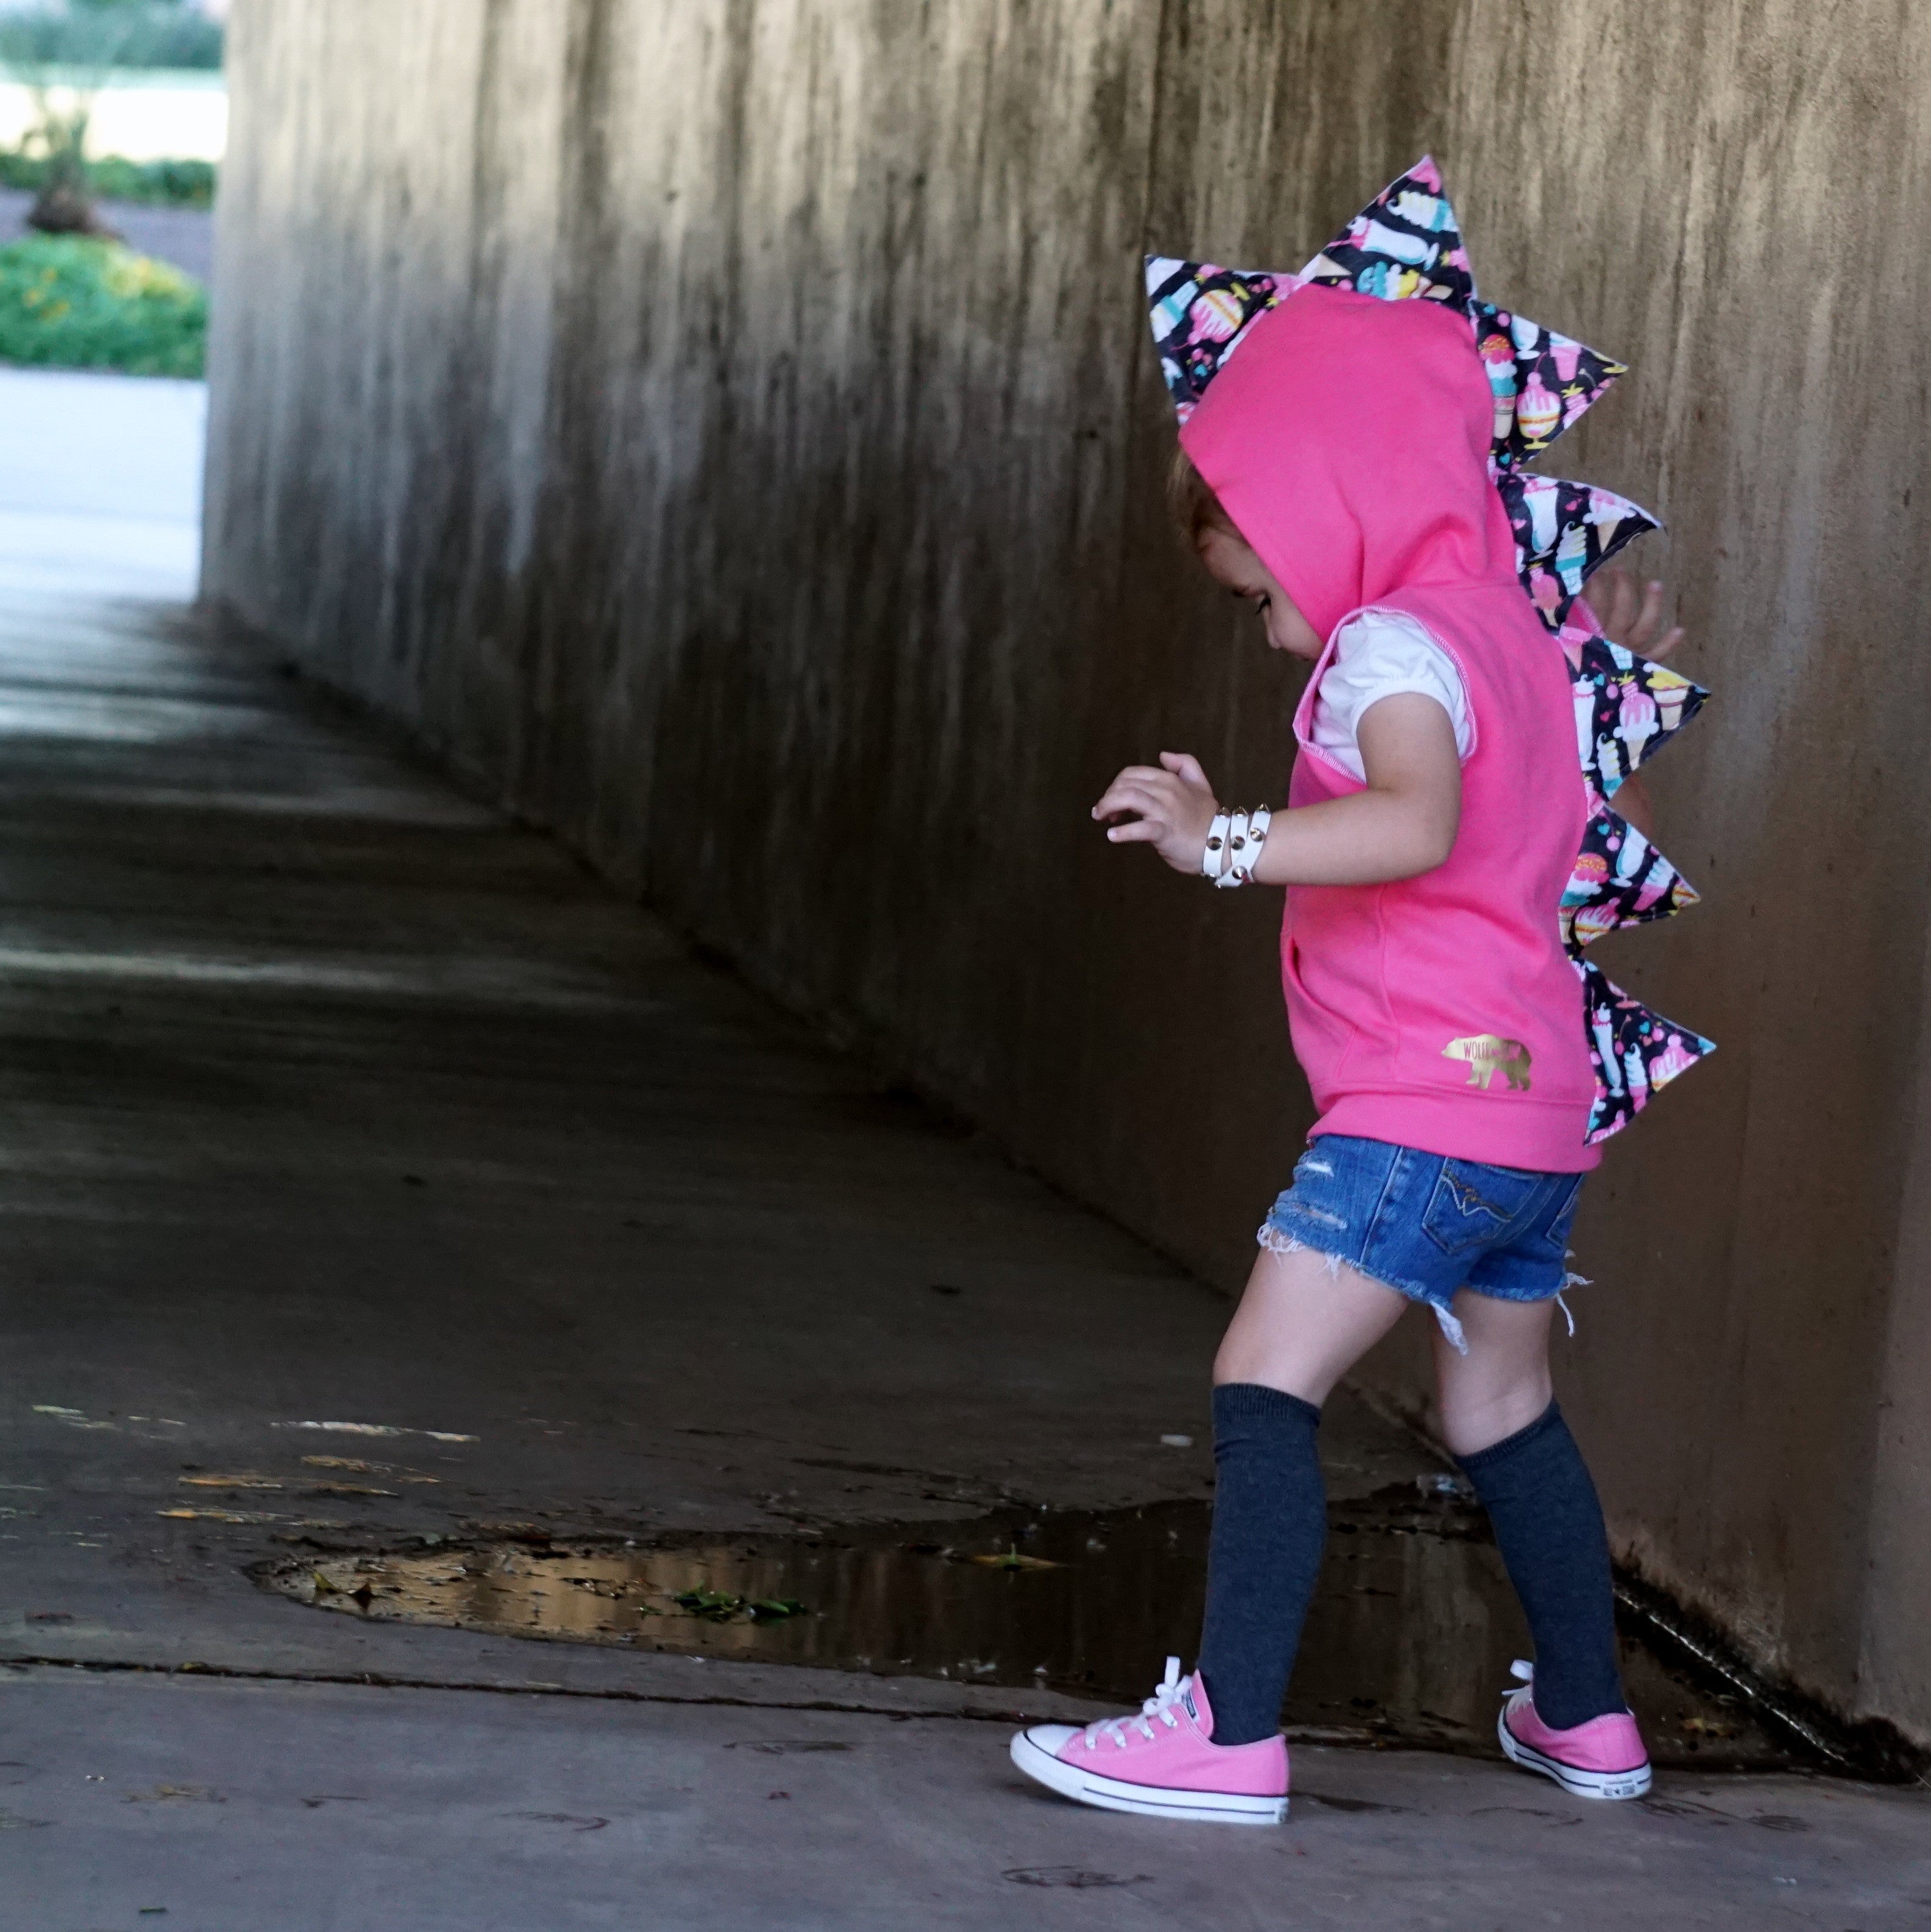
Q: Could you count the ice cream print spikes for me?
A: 7